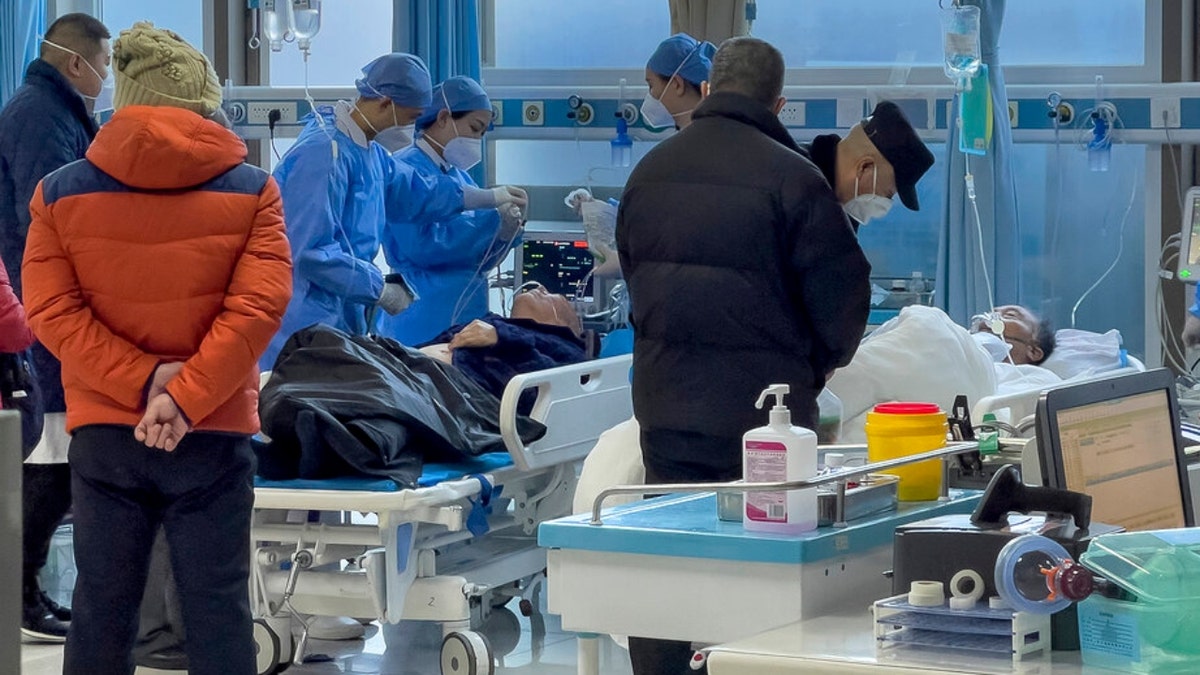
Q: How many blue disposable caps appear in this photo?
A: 3